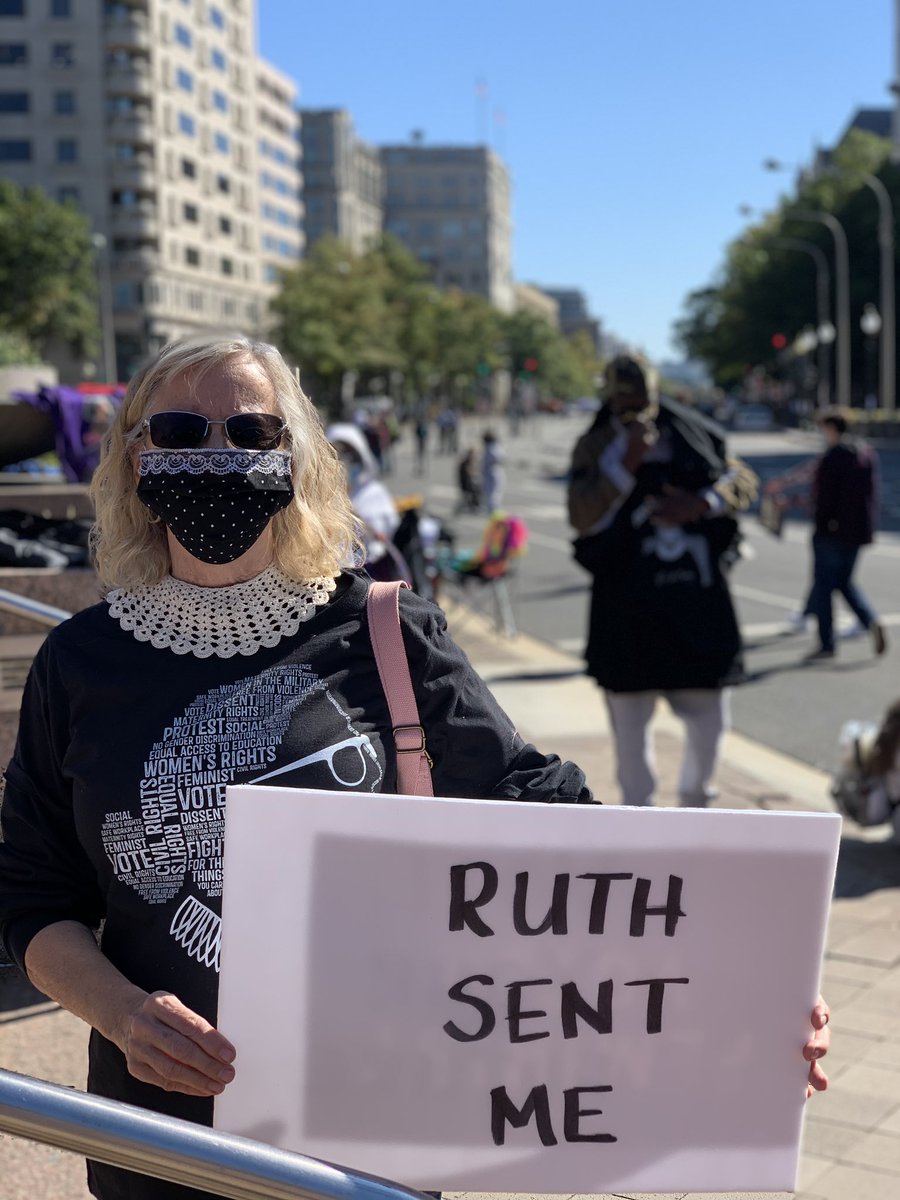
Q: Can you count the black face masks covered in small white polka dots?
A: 1